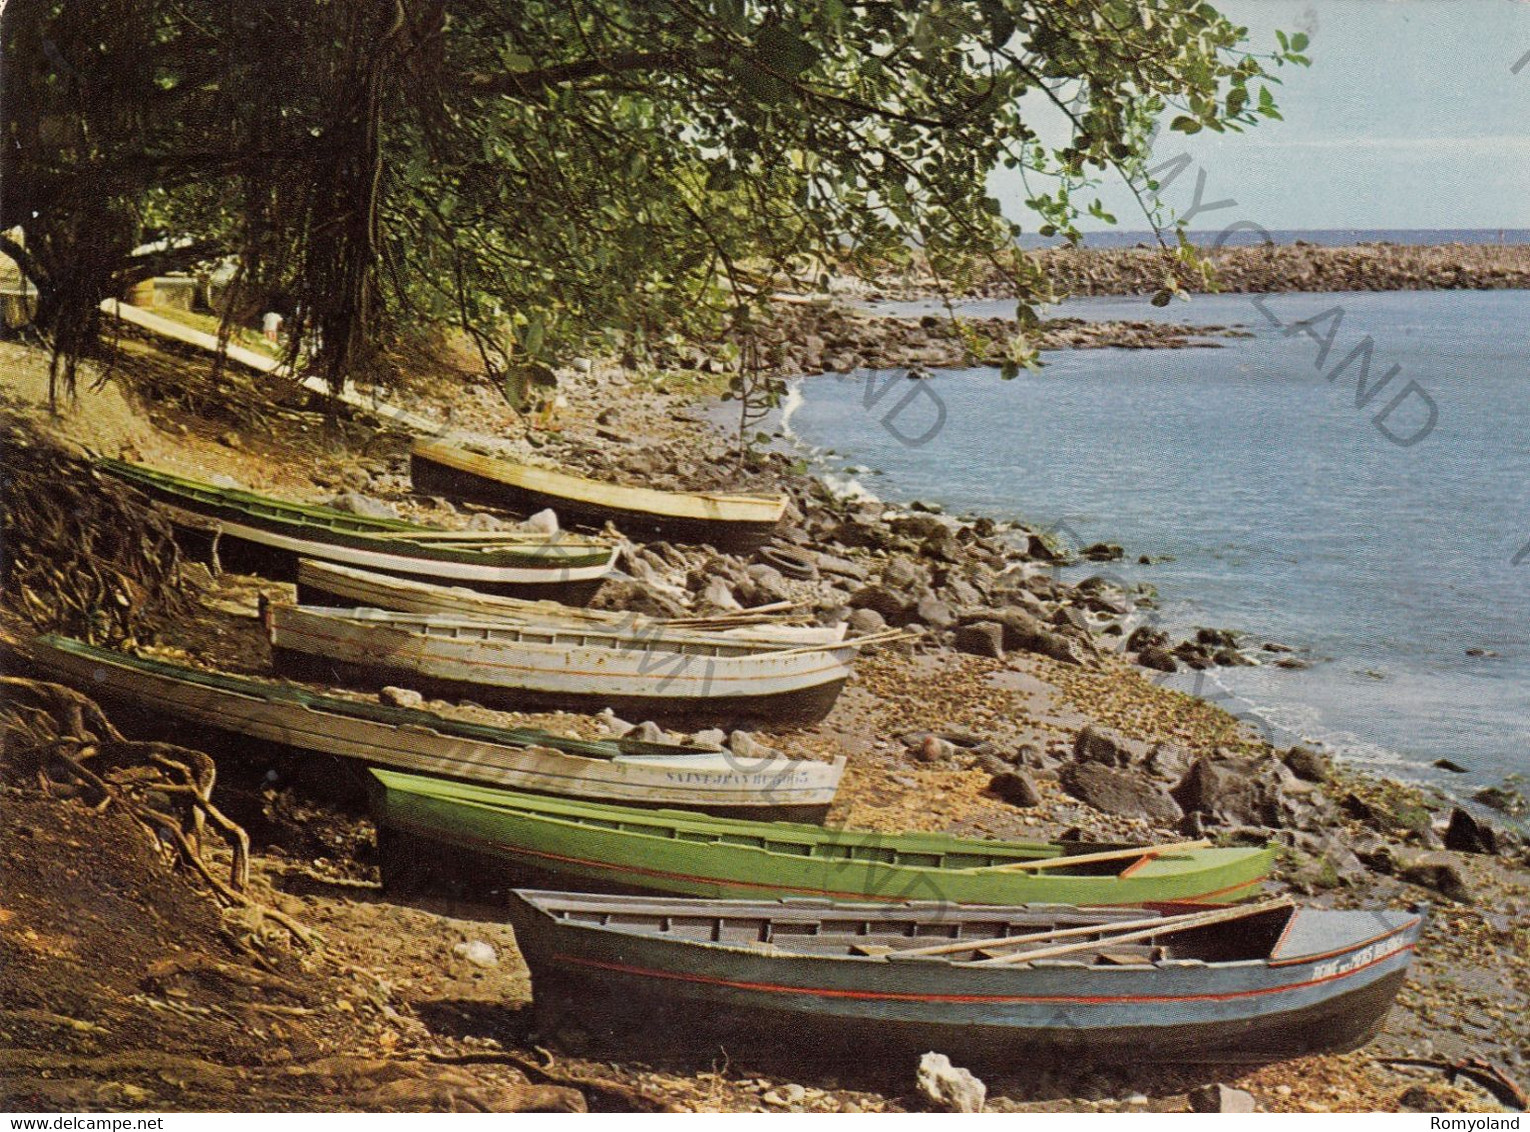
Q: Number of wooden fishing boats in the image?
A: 7